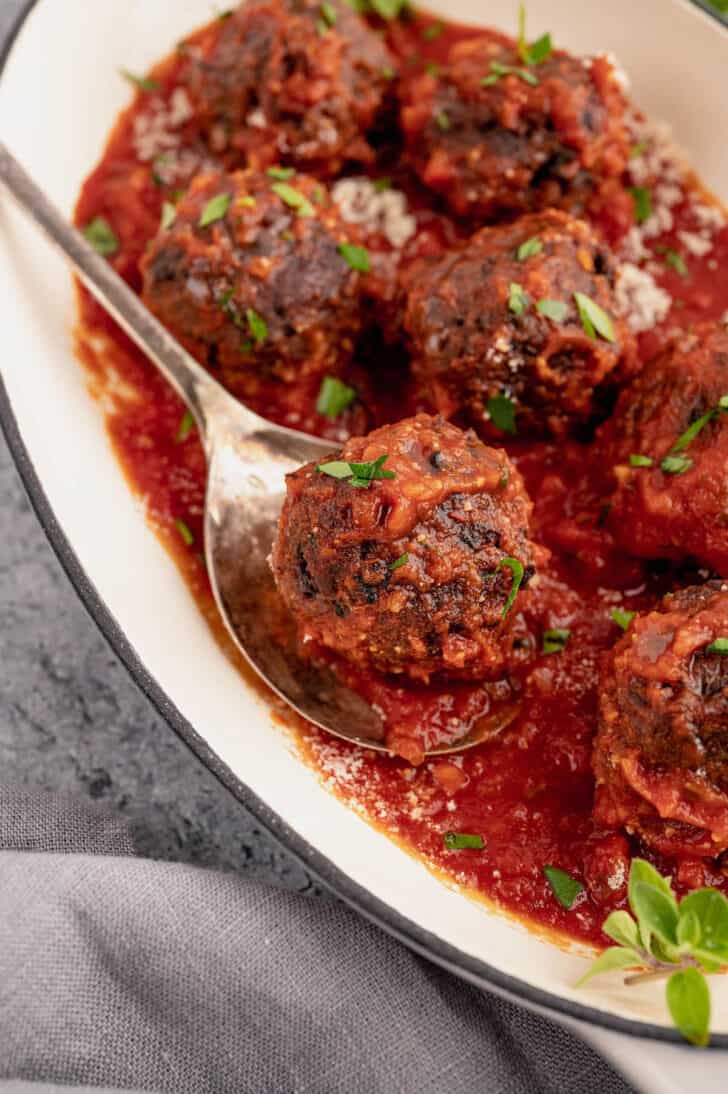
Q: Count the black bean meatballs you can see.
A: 7